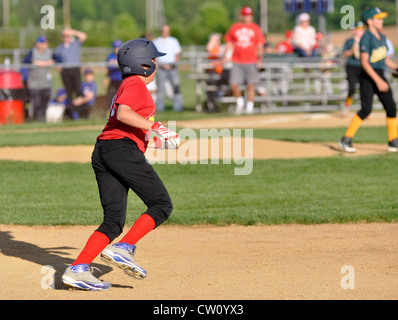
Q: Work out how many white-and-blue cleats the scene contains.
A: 2